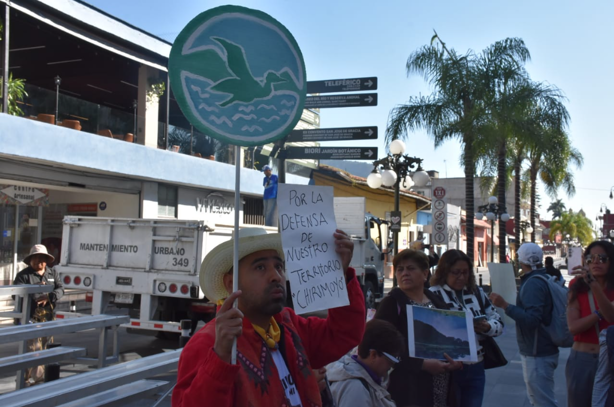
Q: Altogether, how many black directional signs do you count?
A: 4